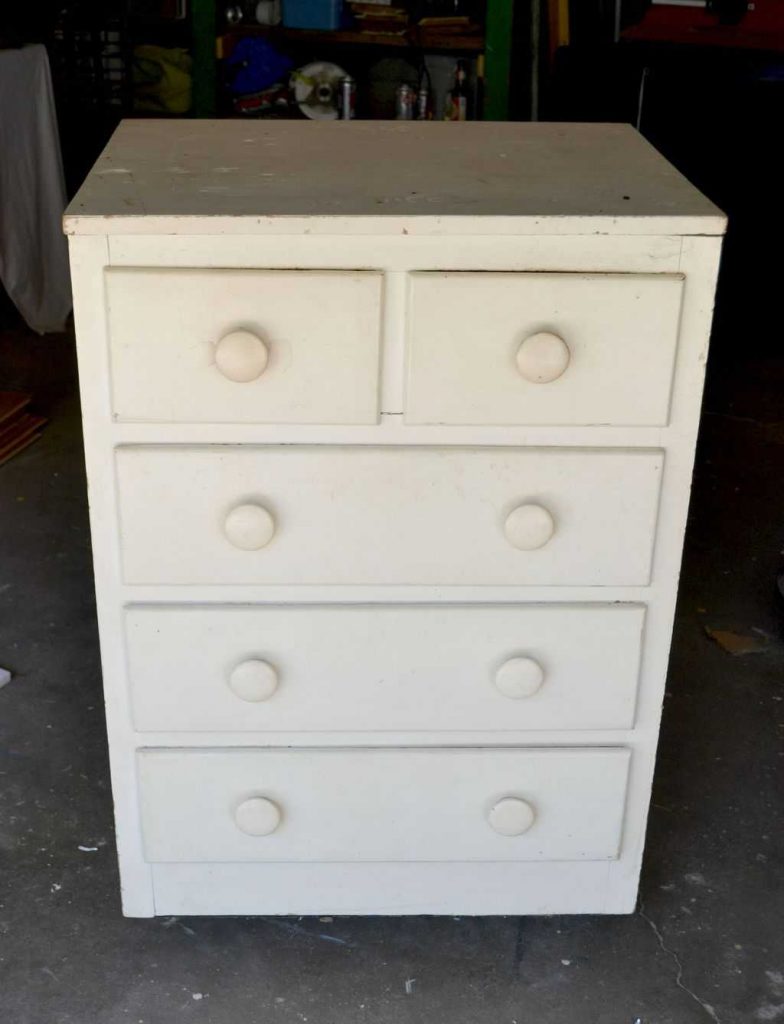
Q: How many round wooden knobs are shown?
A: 8